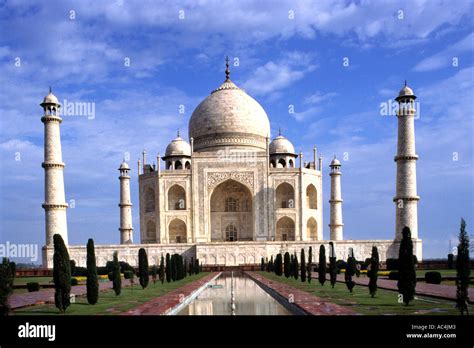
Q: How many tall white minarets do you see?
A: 4